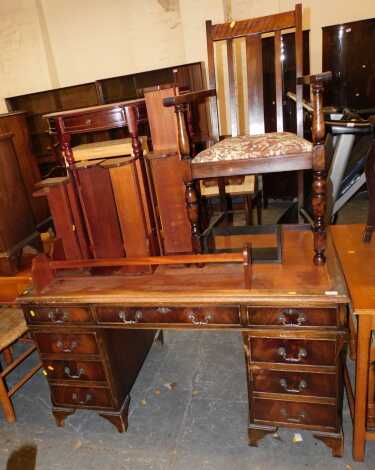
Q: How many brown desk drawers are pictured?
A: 9